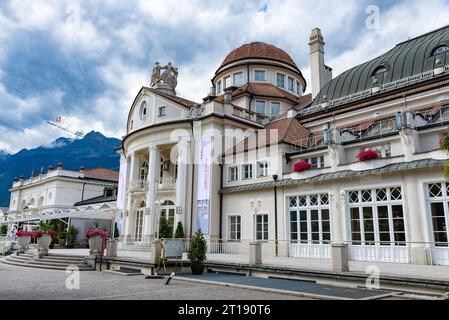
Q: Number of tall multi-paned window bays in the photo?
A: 3